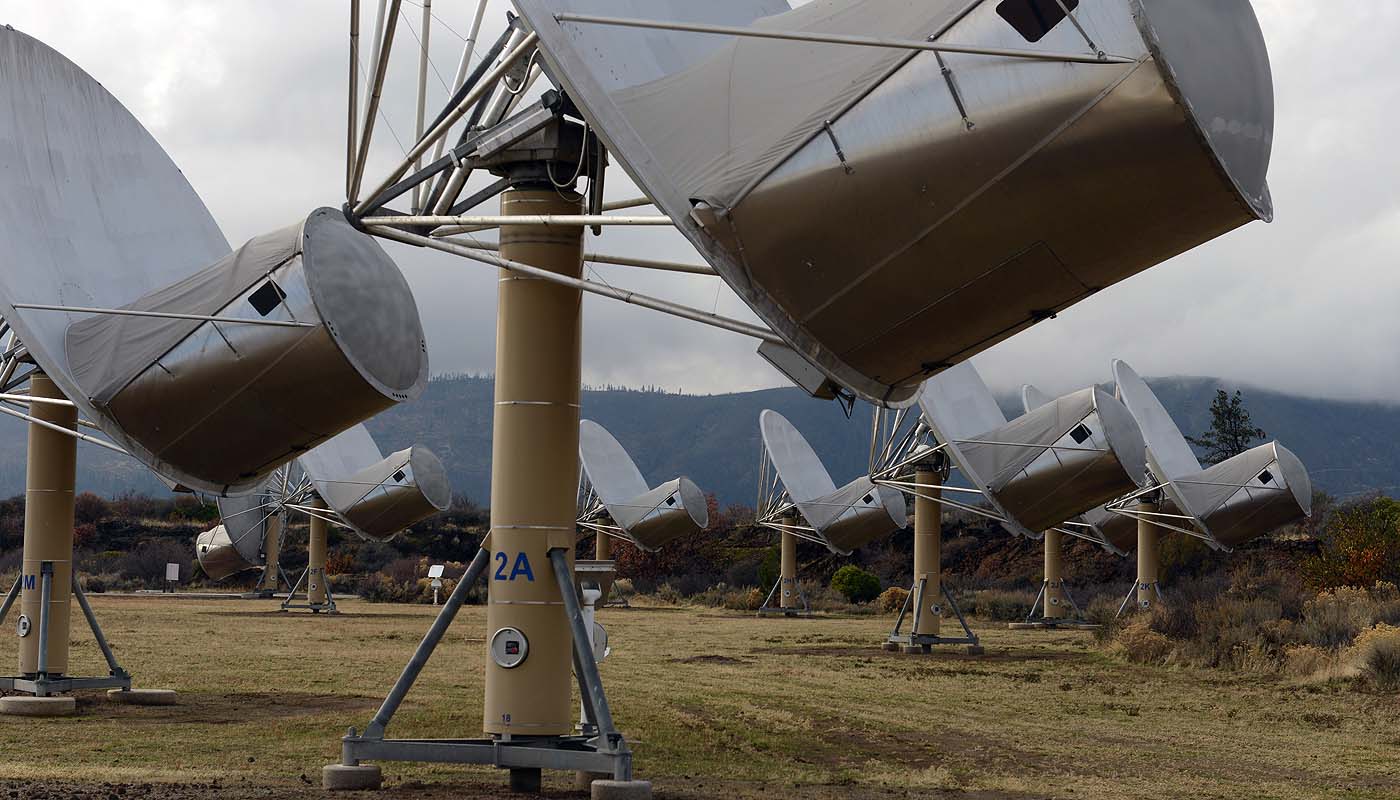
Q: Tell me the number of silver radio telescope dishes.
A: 9